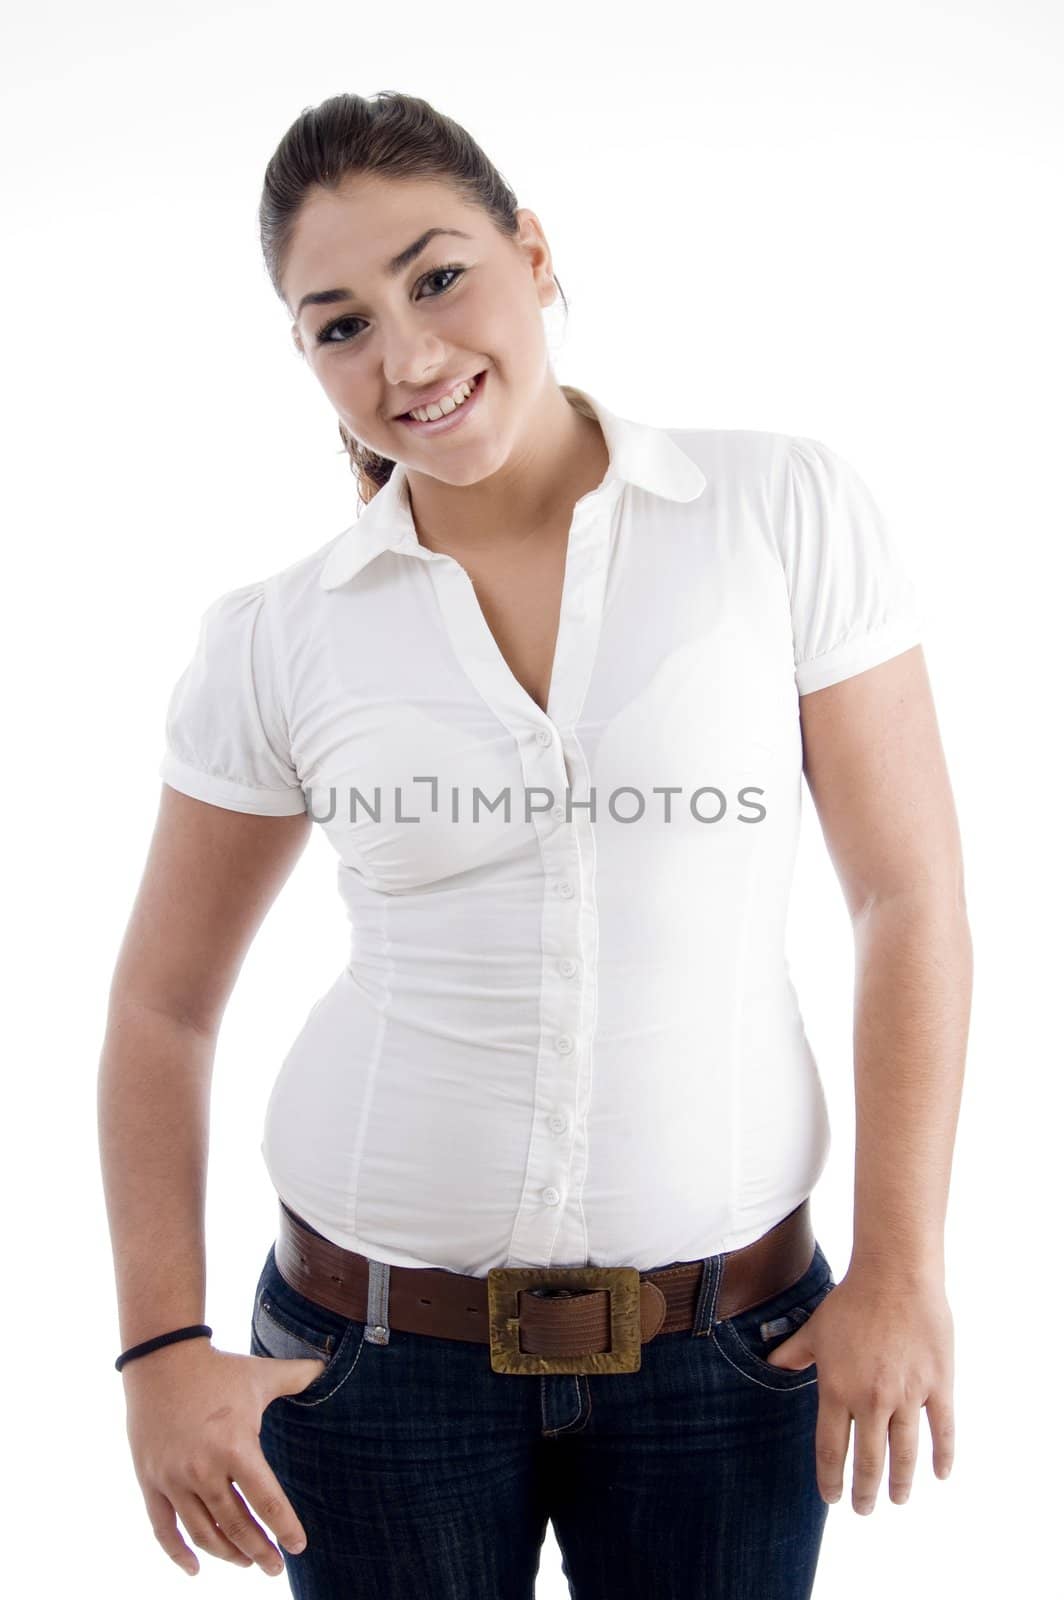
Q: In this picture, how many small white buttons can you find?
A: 7